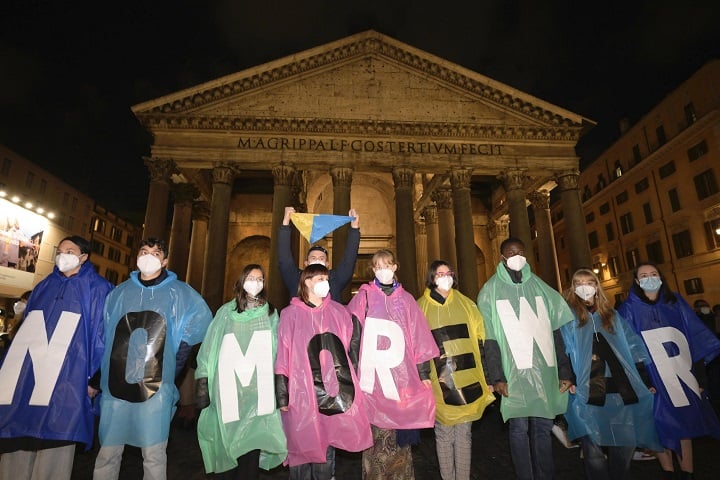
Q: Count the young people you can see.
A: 10